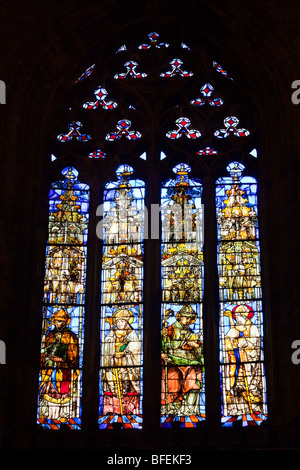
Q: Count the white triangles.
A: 4